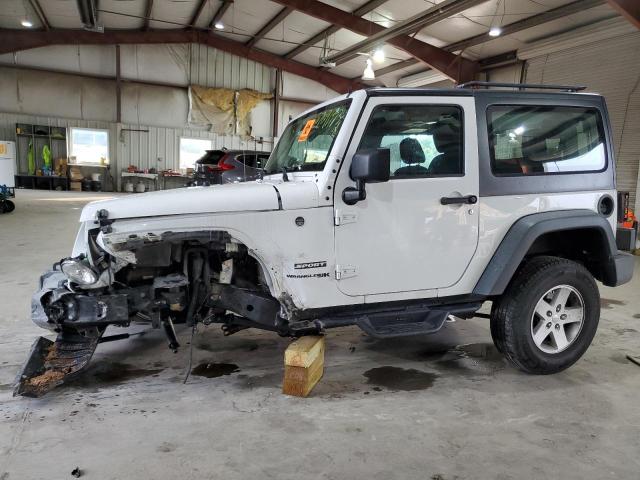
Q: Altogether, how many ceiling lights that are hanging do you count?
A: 5